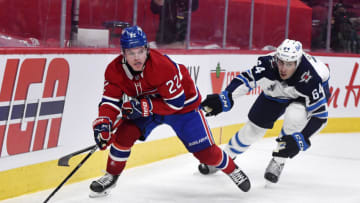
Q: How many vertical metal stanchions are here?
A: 7